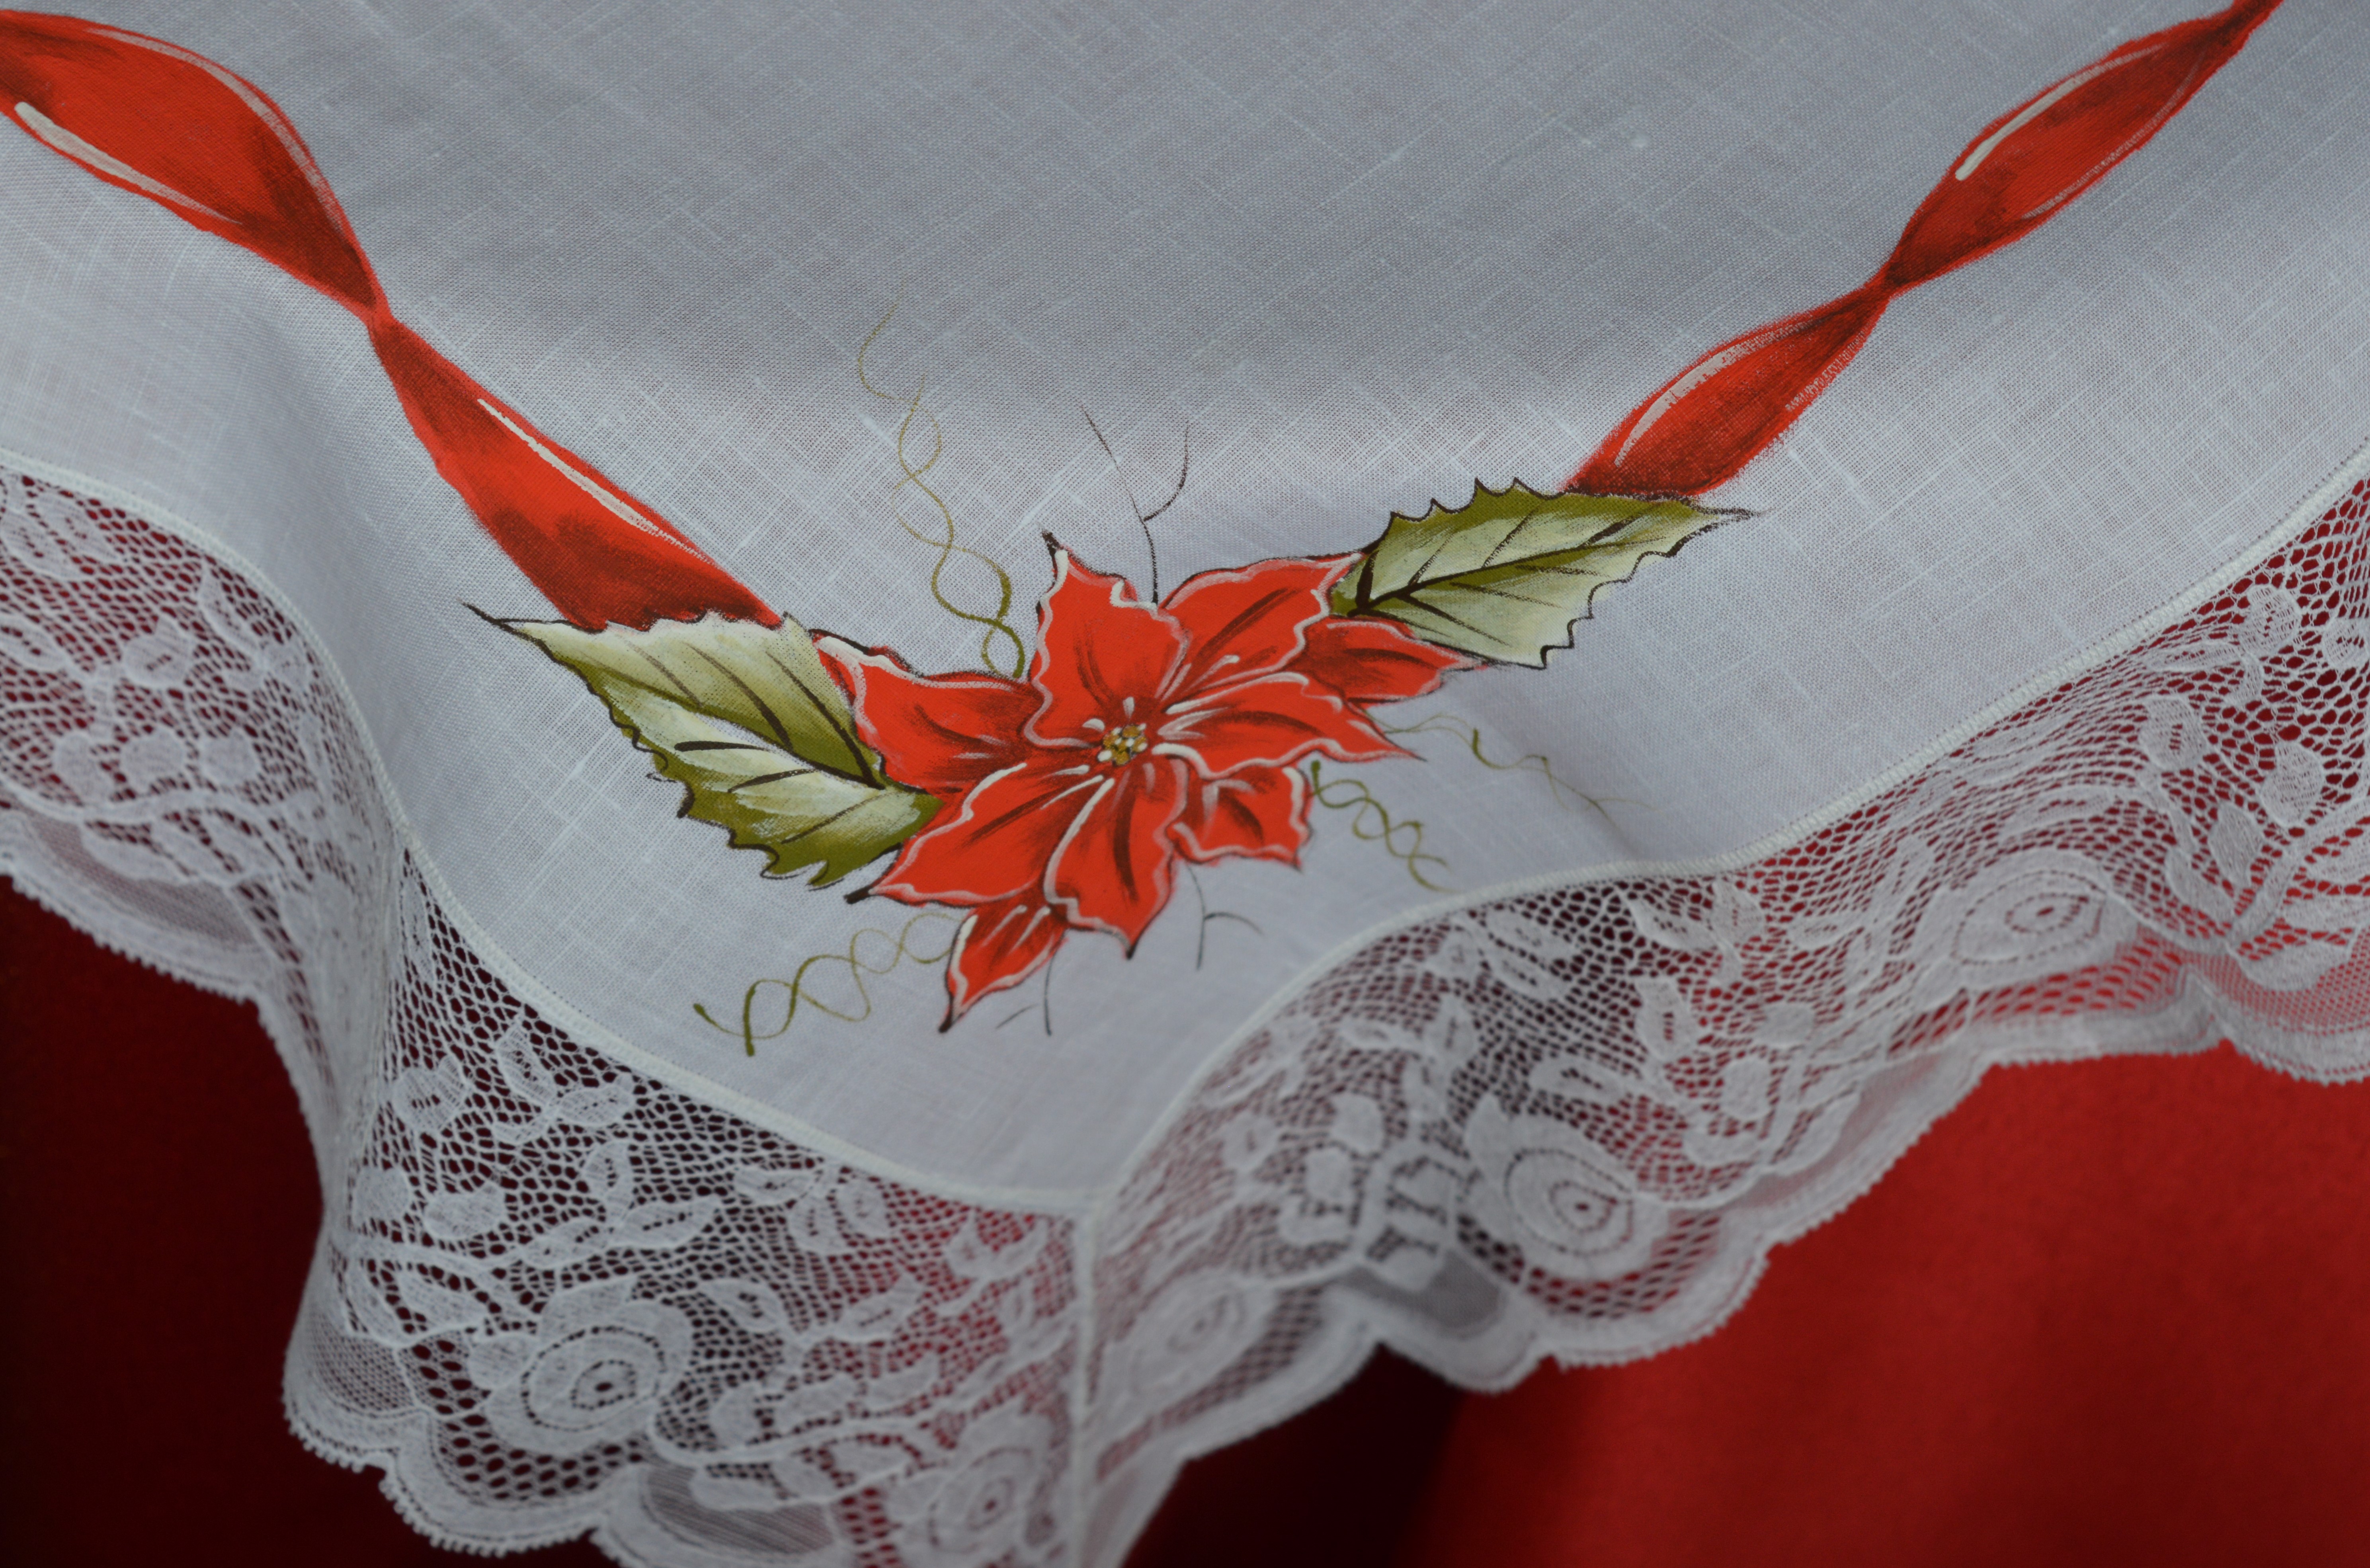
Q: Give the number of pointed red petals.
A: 9